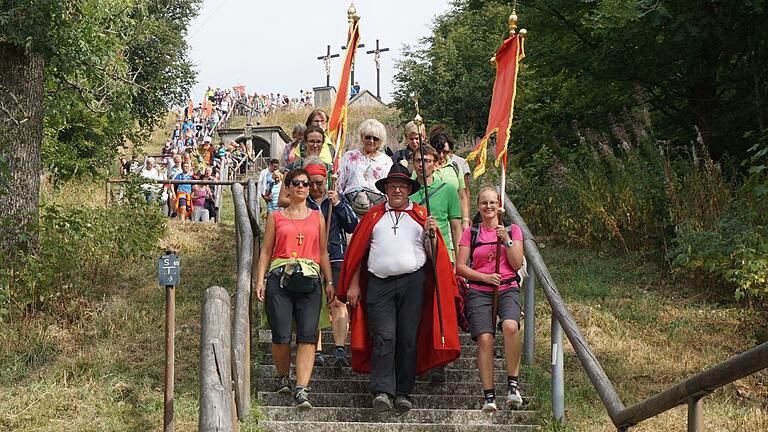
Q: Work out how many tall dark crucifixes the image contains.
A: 3